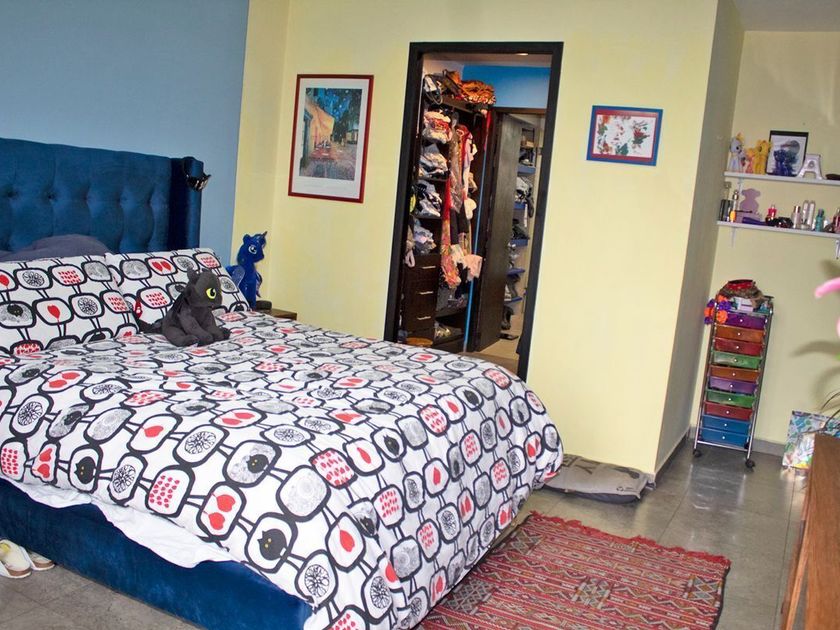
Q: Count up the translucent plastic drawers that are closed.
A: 10